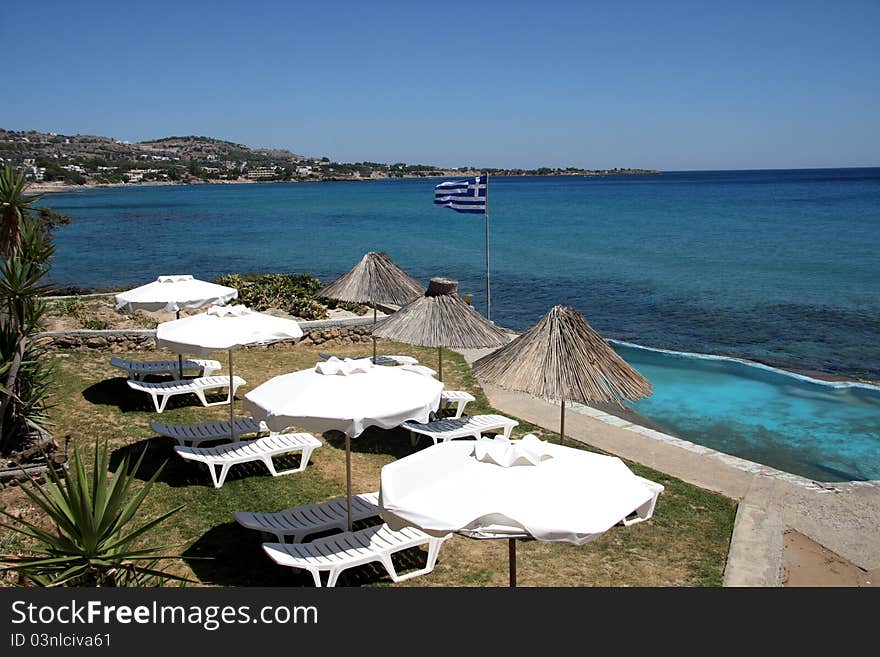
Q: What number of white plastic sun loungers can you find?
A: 11